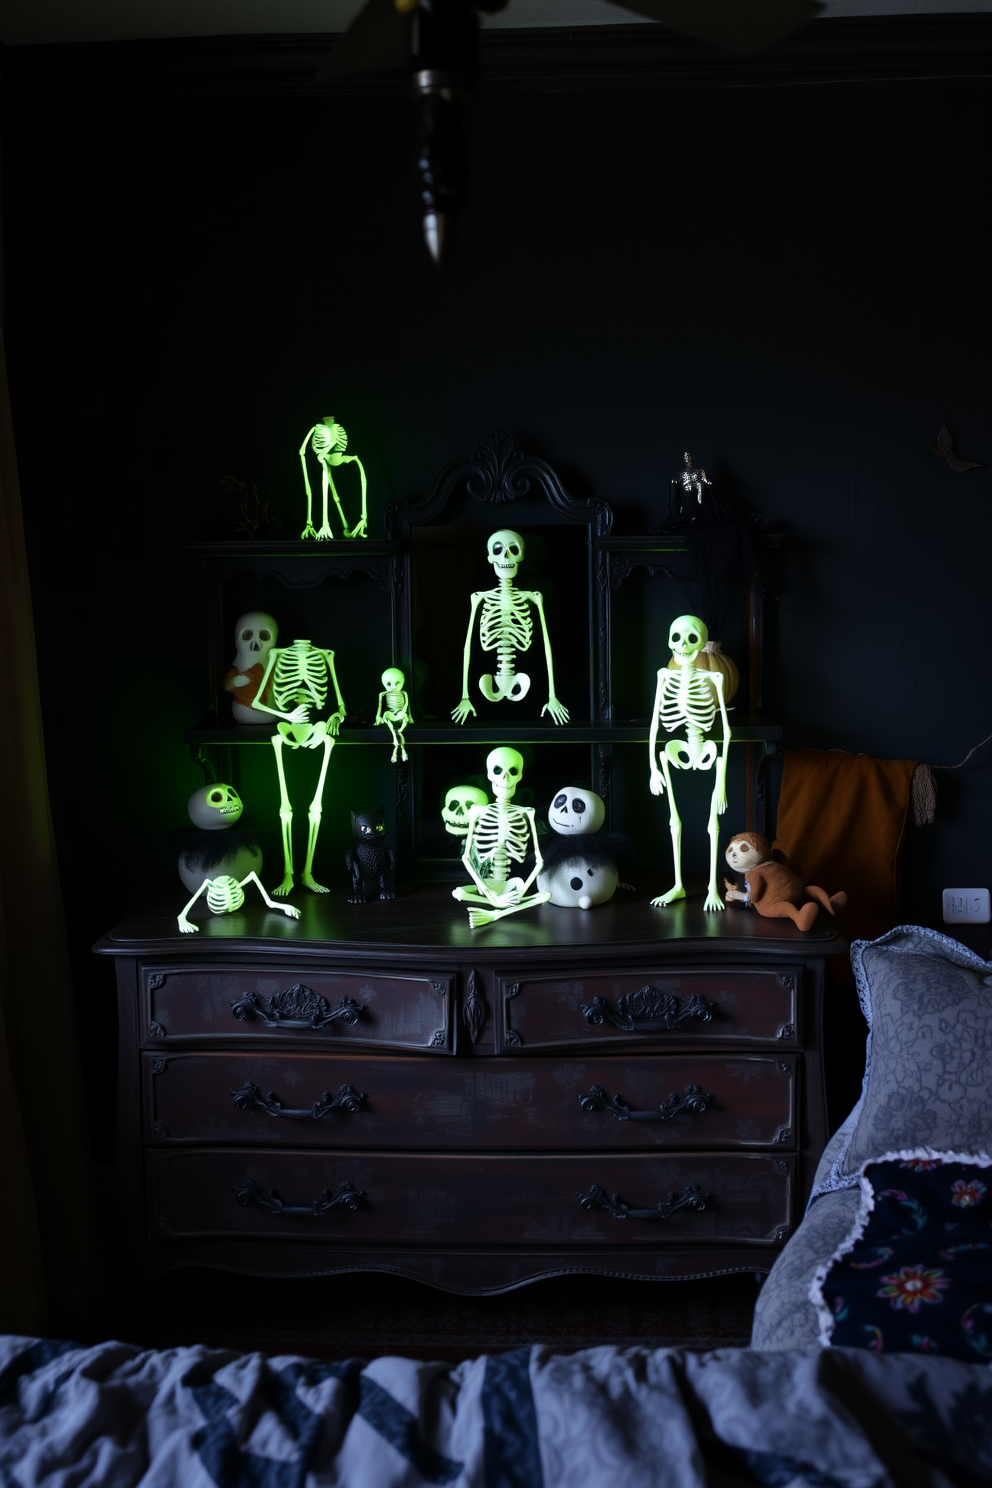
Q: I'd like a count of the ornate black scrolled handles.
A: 6